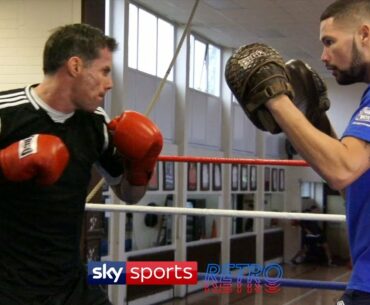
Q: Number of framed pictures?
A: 11